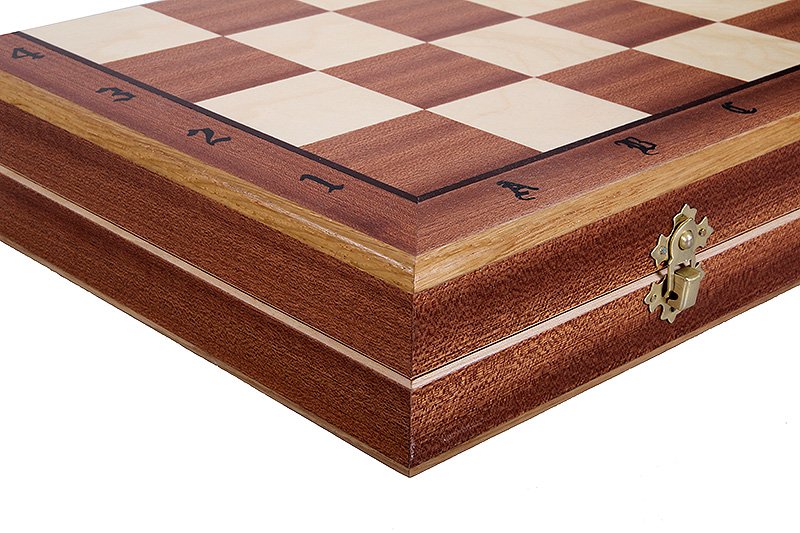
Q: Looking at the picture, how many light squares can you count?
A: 9